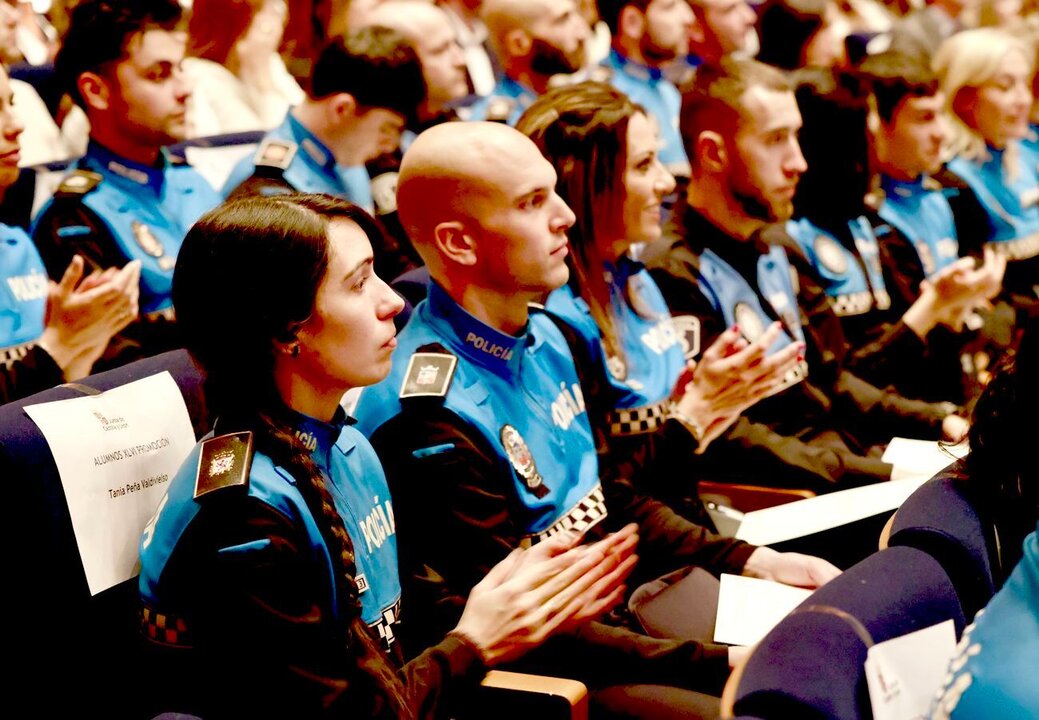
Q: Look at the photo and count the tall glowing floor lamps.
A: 0